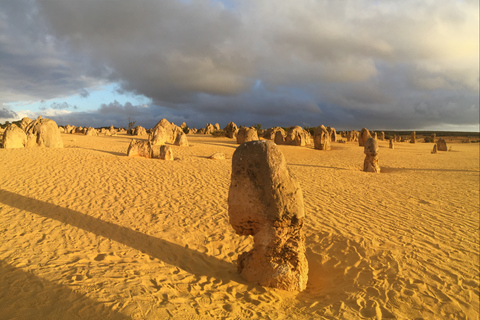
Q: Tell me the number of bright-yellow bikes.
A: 0